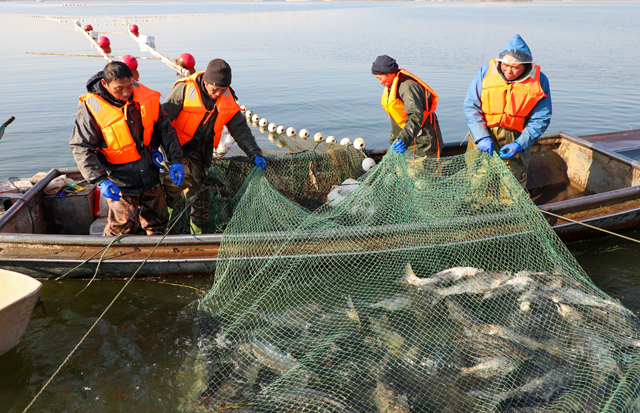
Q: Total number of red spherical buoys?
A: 5